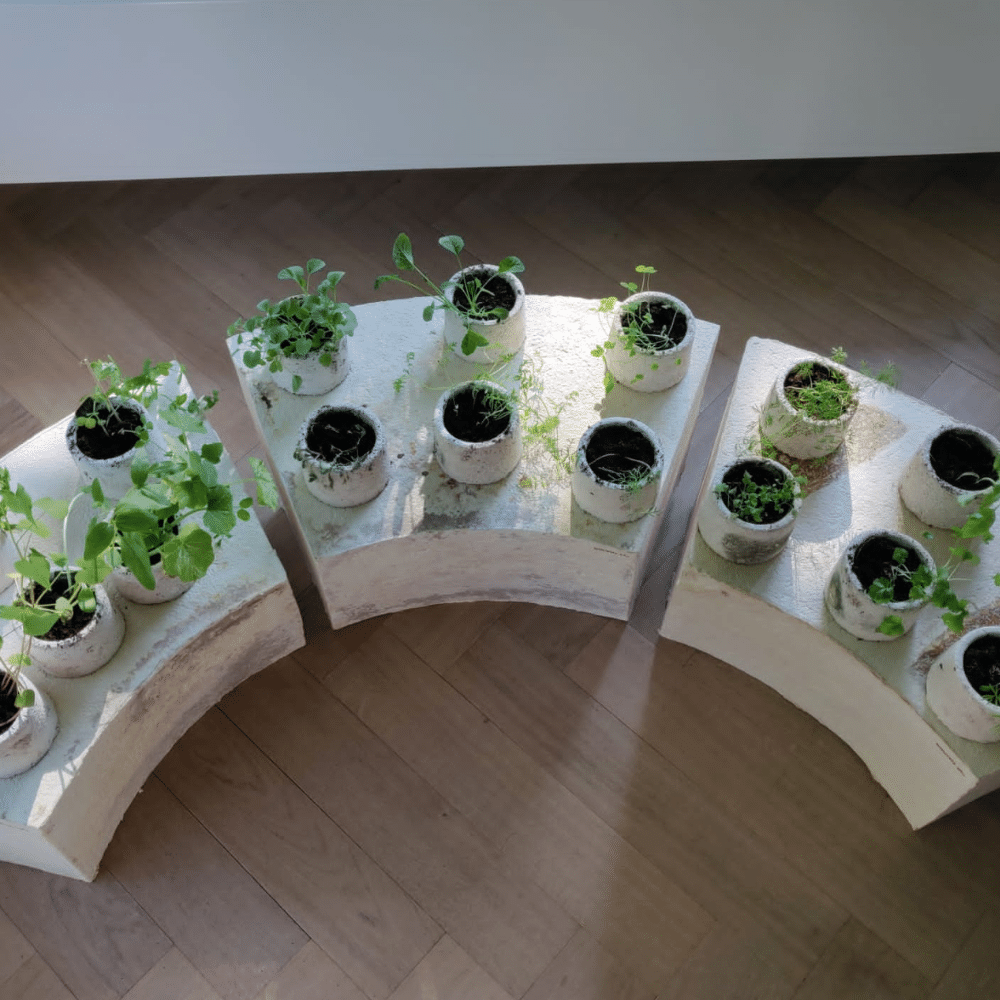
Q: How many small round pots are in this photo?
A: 15